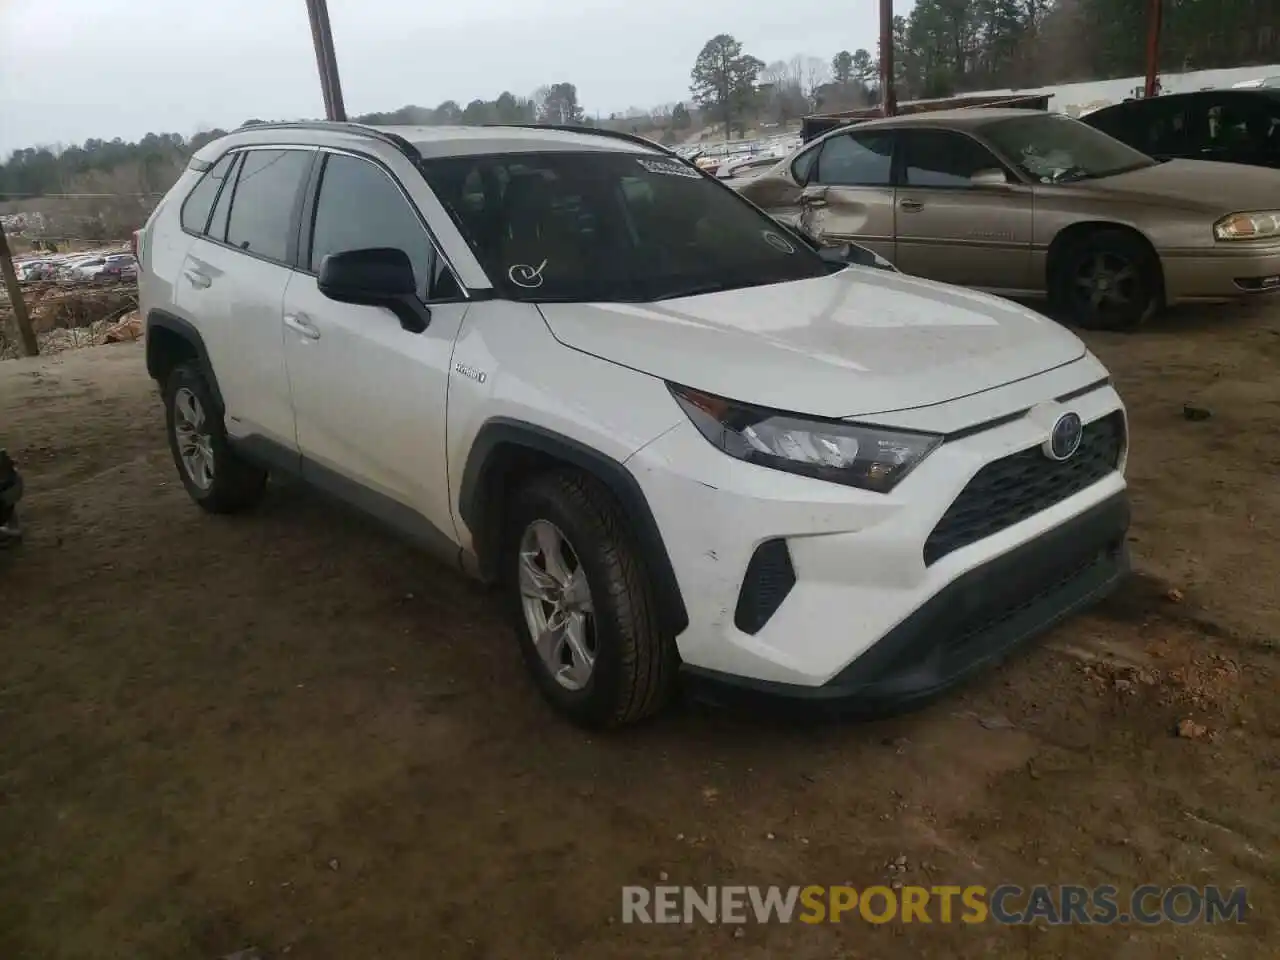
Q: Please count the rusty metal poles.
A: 3